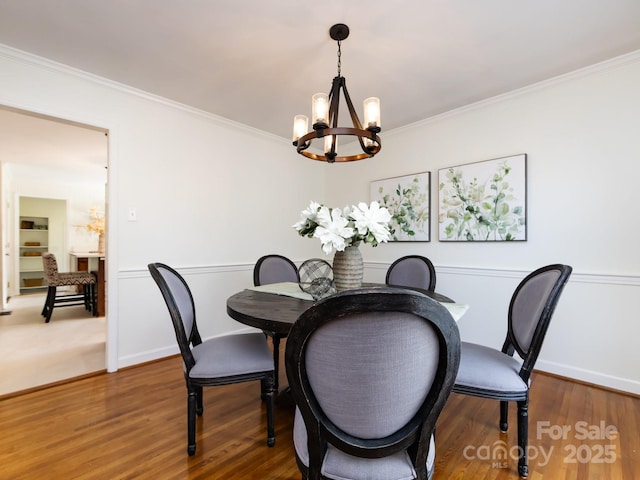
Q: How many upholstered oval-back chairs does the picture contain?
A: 5